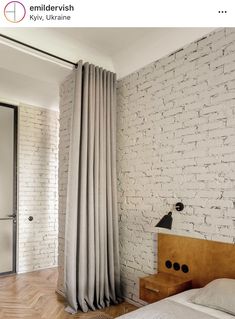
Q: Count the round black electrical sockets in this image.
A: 3